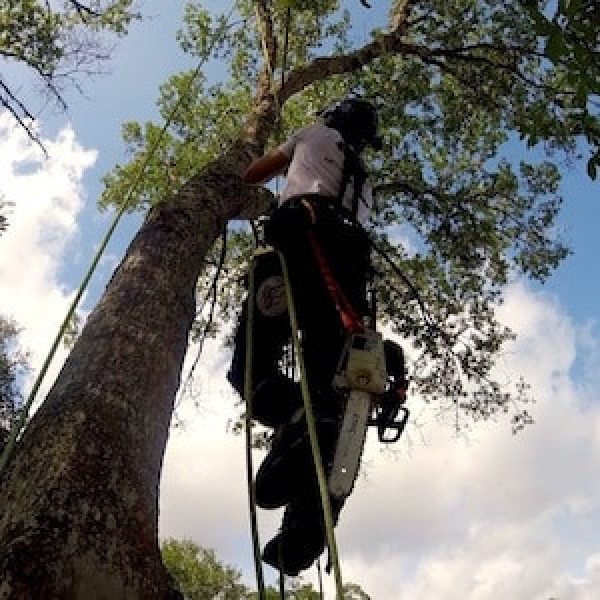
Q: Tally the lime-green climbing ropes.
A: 3